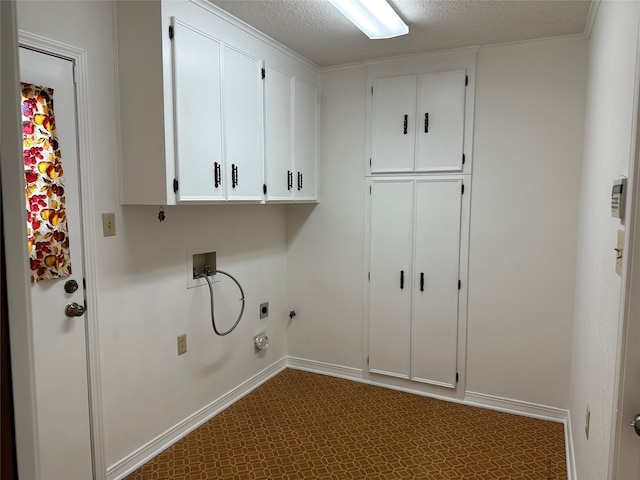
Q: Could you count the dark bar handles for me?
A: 8